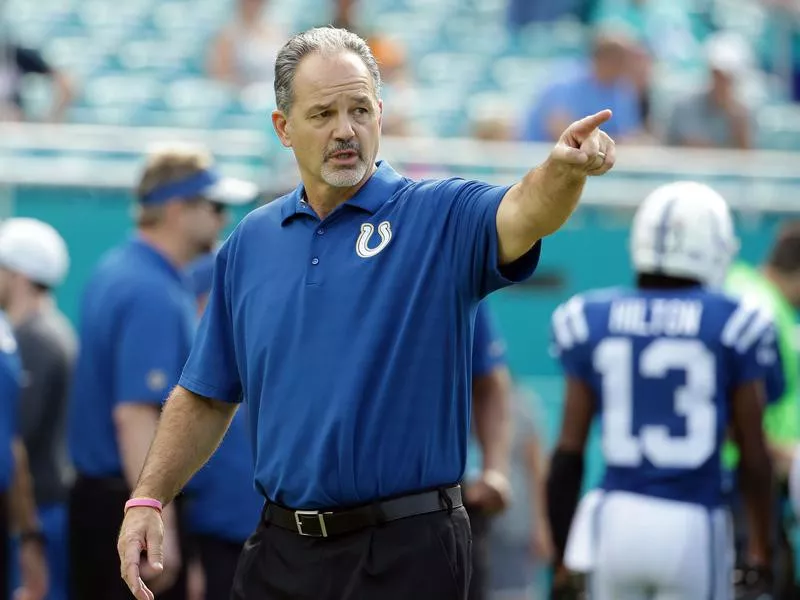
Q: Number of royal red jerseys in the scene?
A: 0